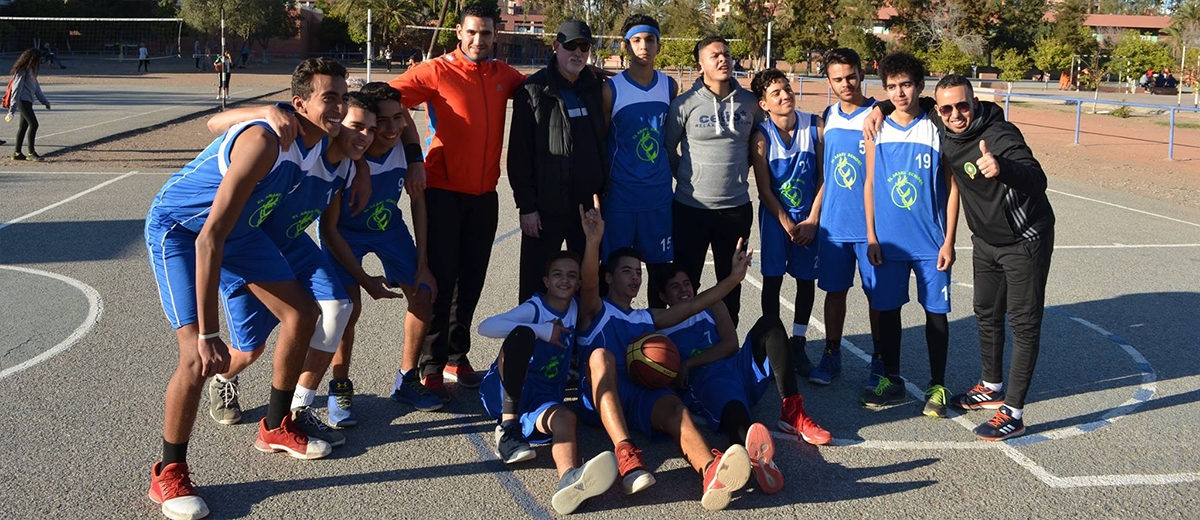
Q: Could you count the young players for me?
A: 10